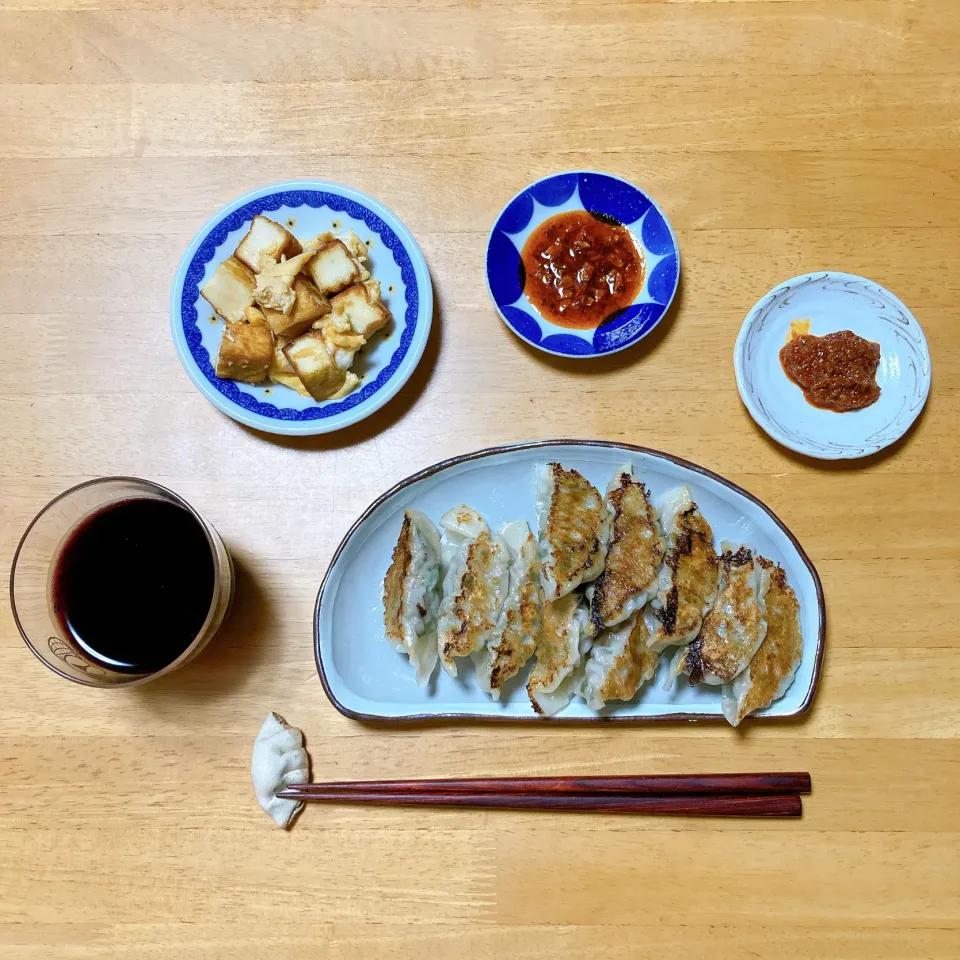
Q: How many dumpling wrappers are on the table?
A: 10